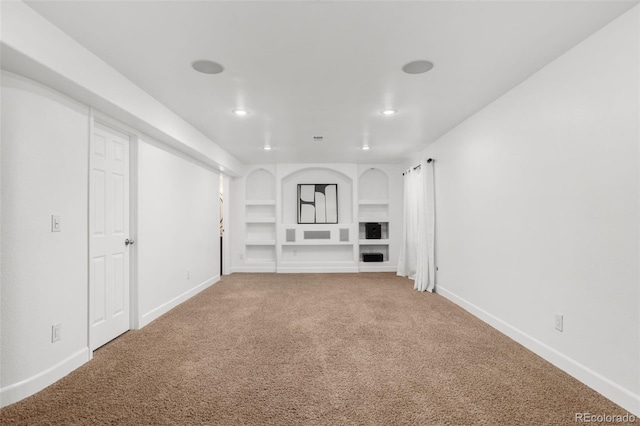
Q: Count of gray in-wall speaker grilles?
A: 3